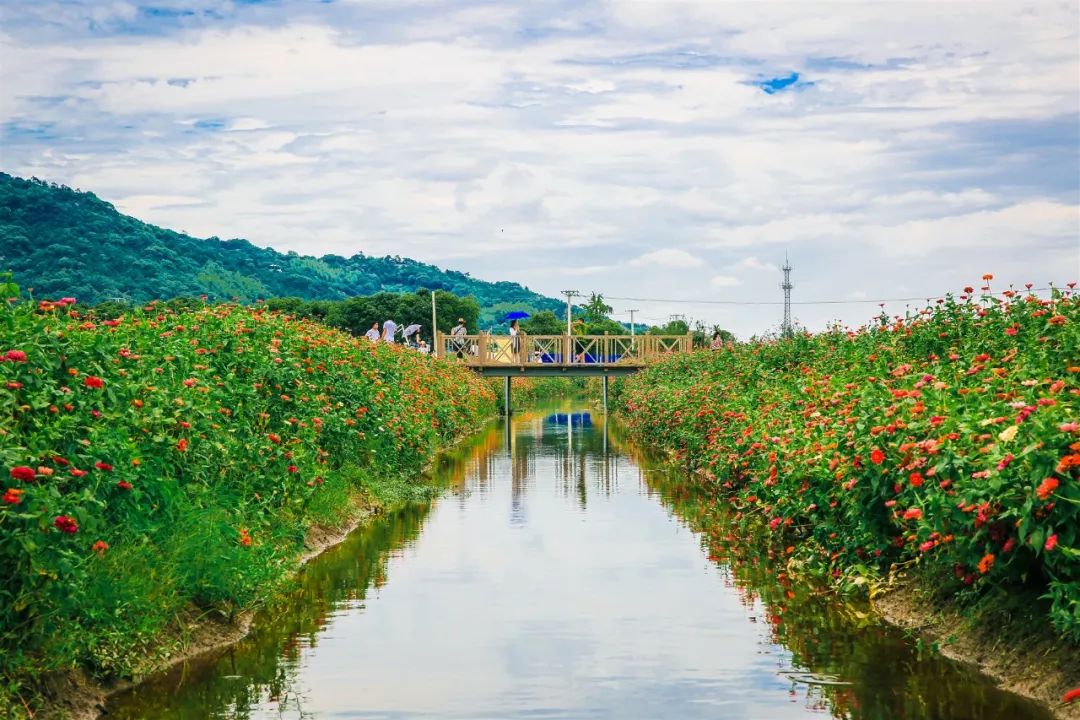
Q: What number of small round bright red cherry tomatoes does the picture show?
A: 0